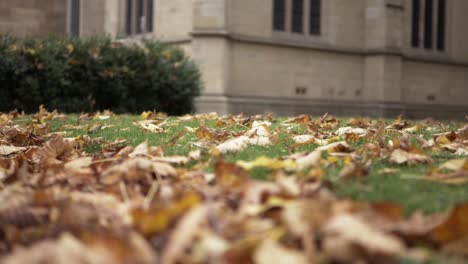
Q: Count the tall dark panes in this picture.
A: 9